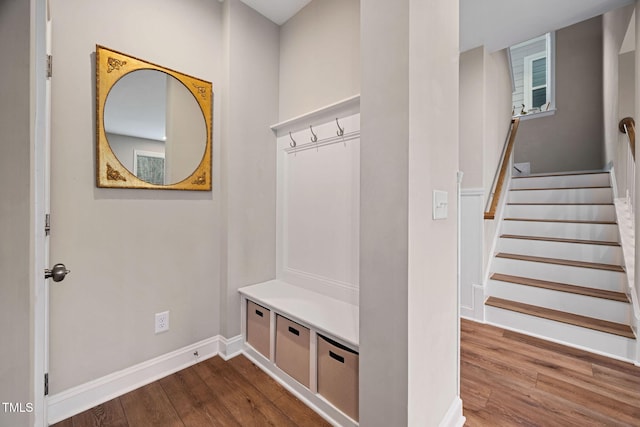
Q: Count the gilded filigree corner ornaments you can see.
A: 4